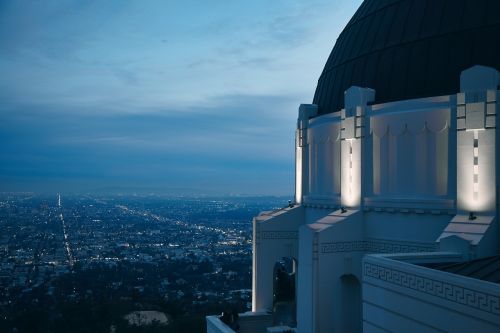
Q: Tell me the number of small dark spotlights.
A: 3